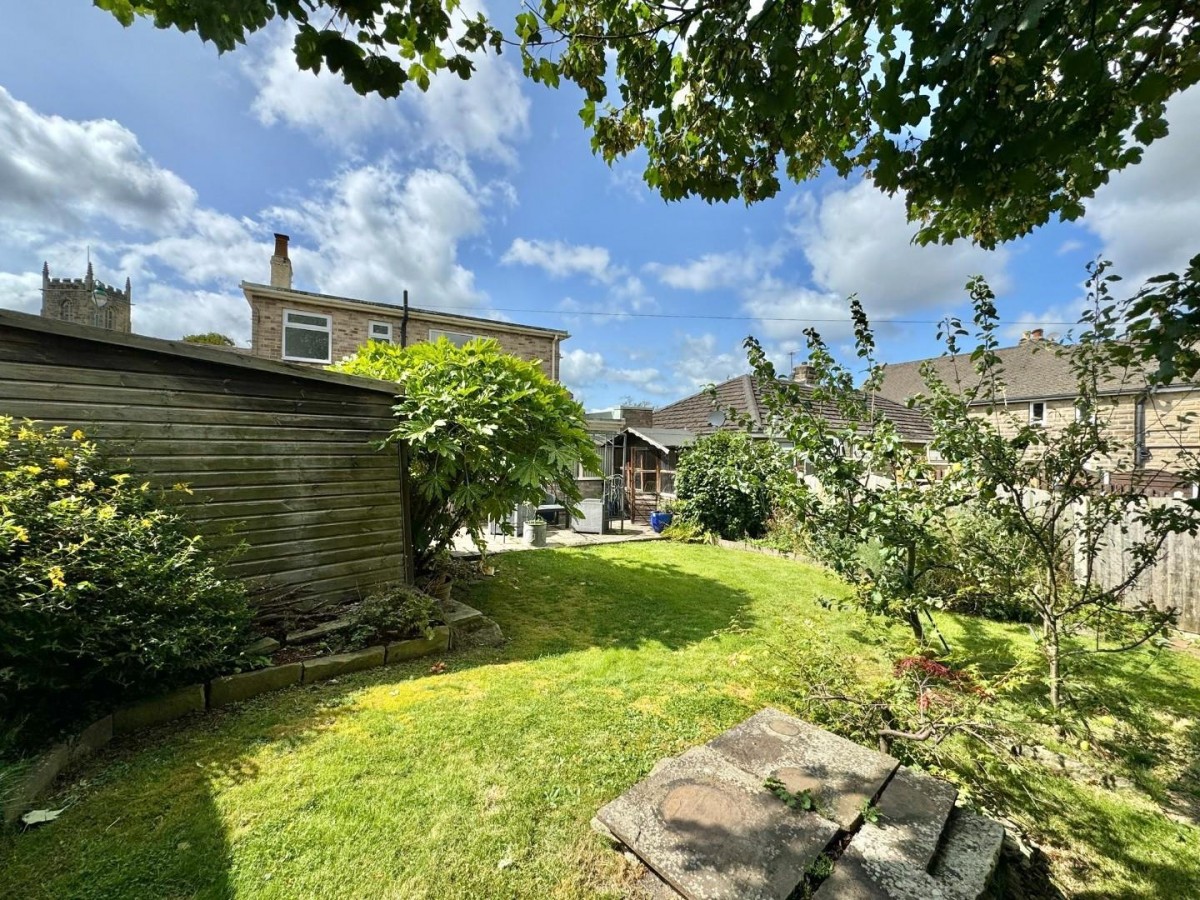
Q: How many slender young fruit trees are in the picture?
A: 2